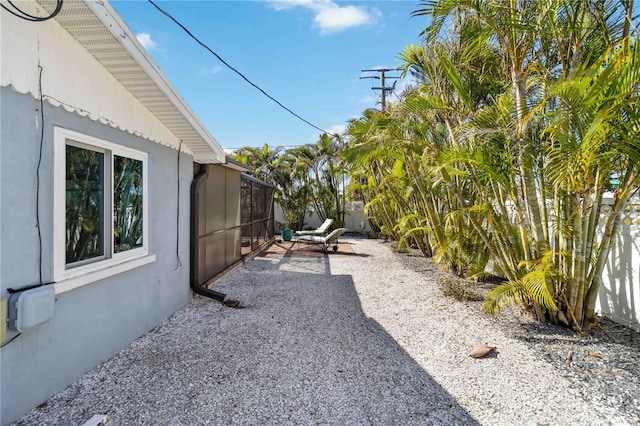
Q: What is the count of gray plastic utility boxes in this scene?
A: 1